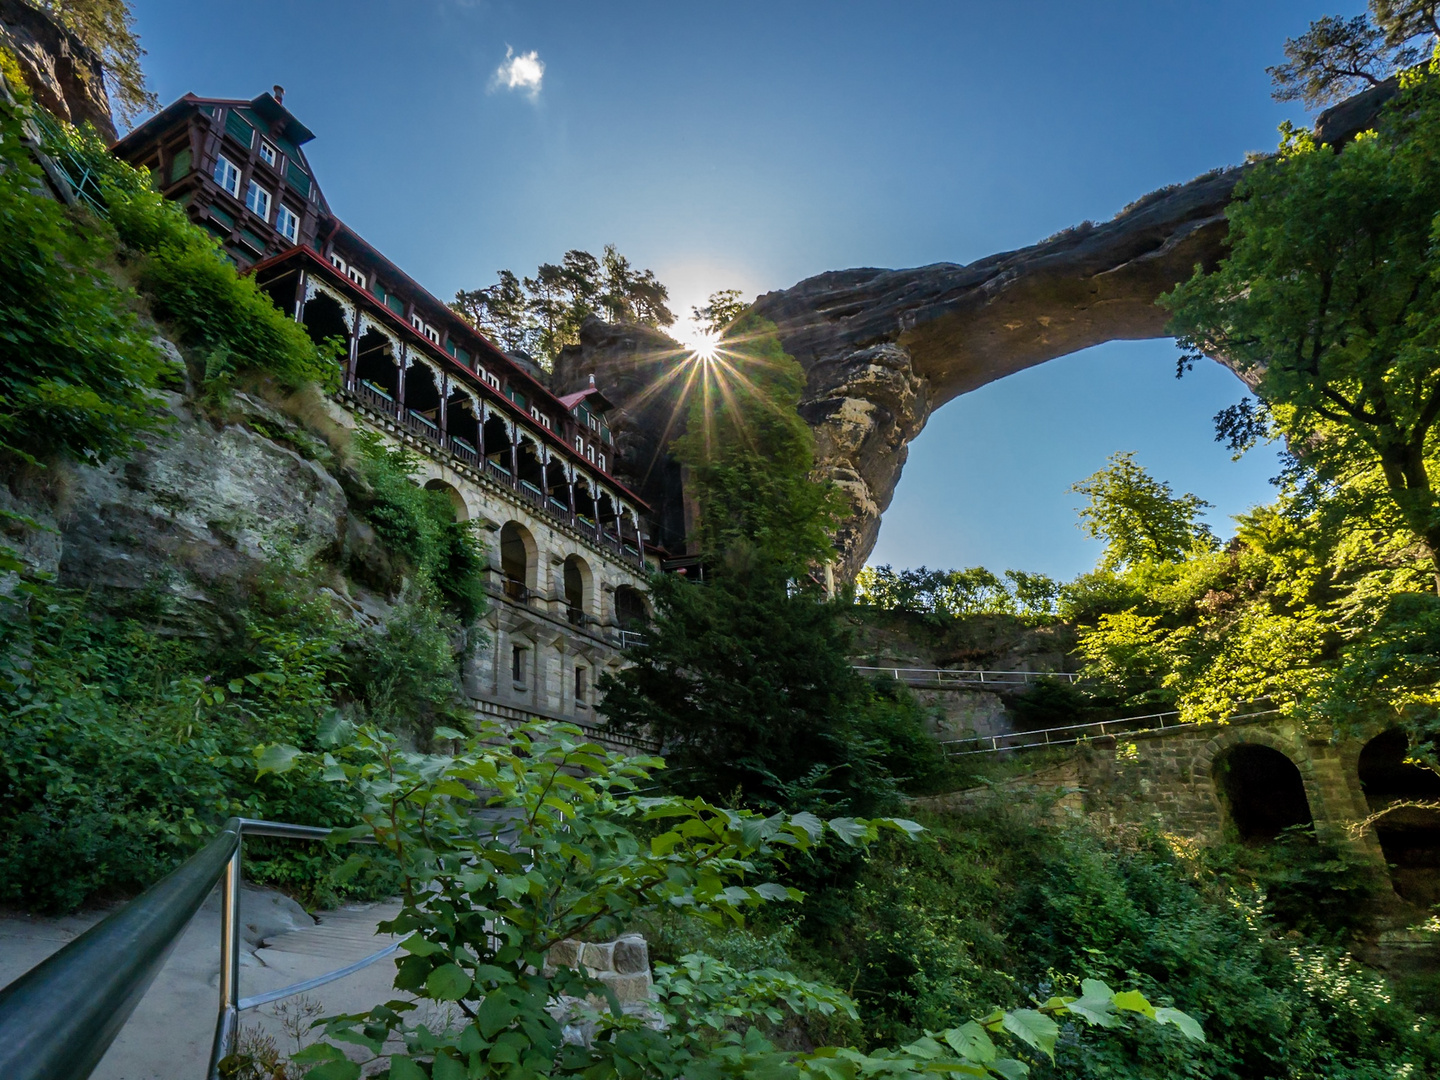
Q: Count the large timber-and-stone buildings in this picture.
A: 1